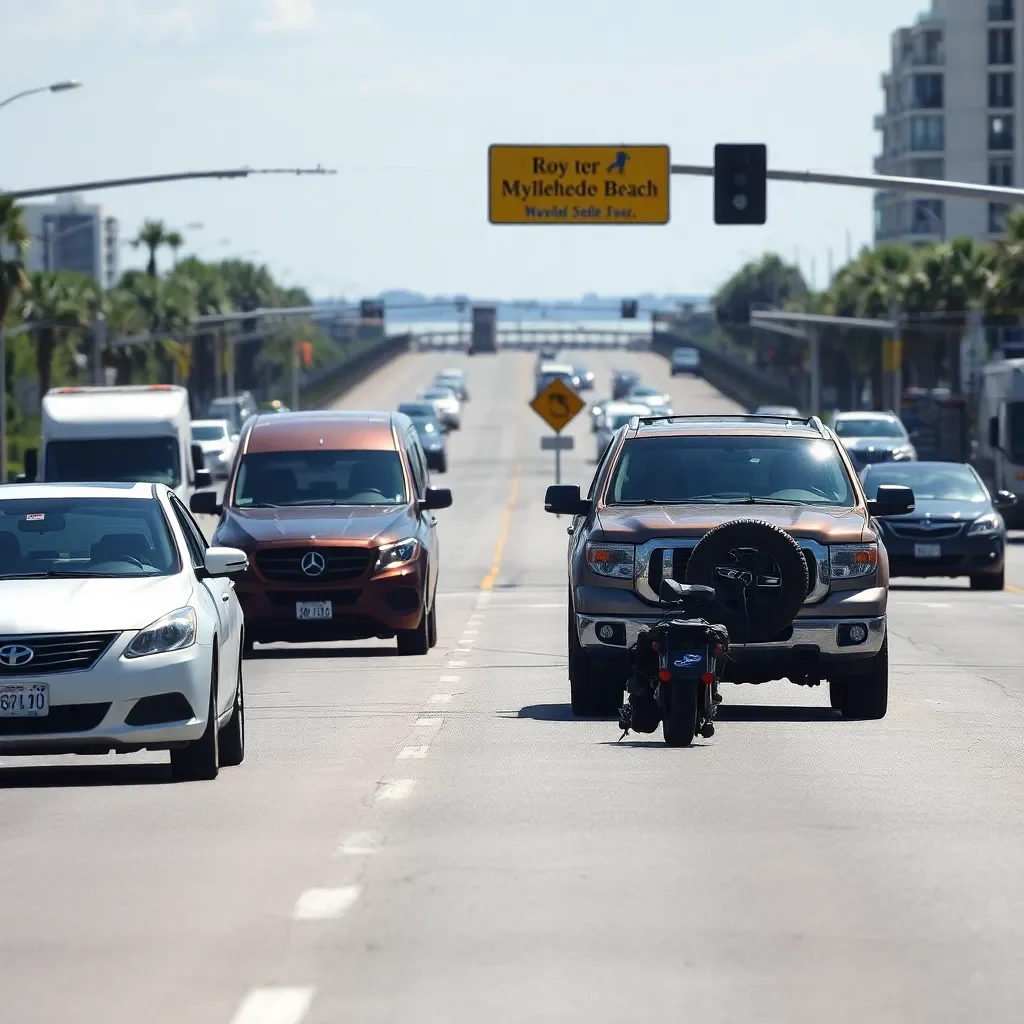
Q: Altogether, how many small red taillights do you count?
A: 4